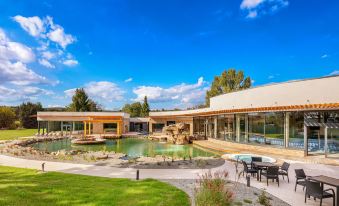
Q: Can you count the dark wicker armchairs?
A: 6